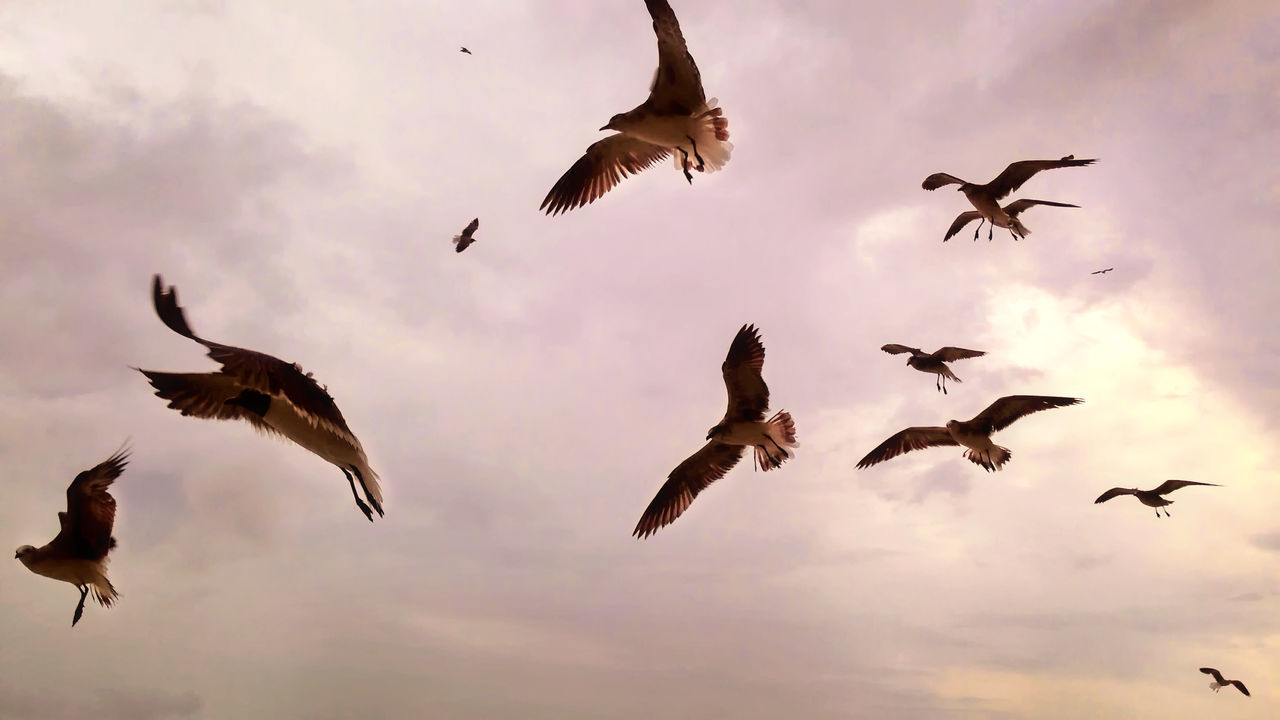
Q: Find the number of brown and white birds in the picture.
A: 13